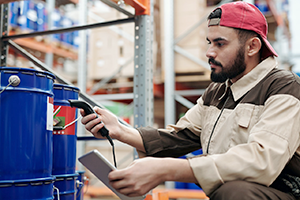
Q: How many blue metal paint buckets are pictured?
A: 5